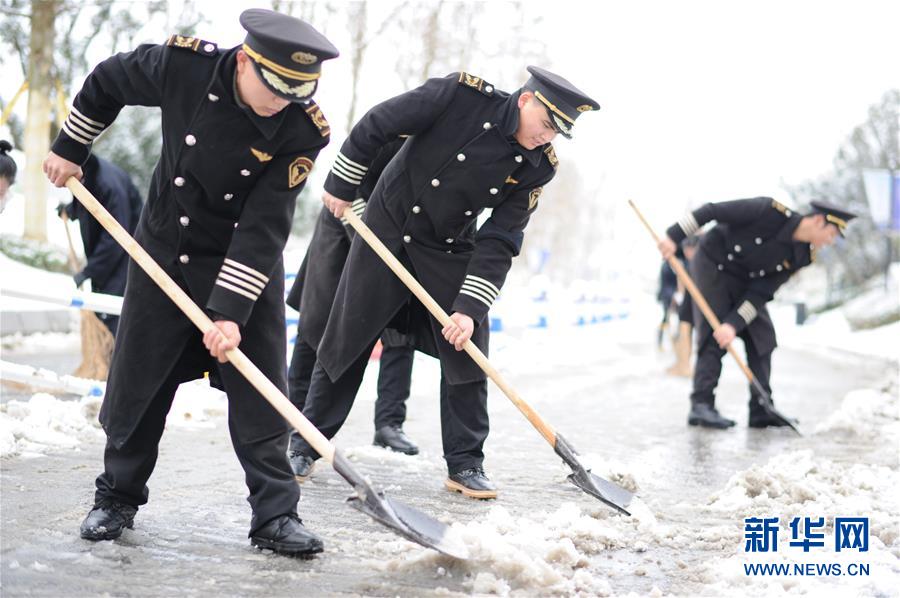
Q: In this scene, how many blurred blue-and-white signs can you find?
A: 1